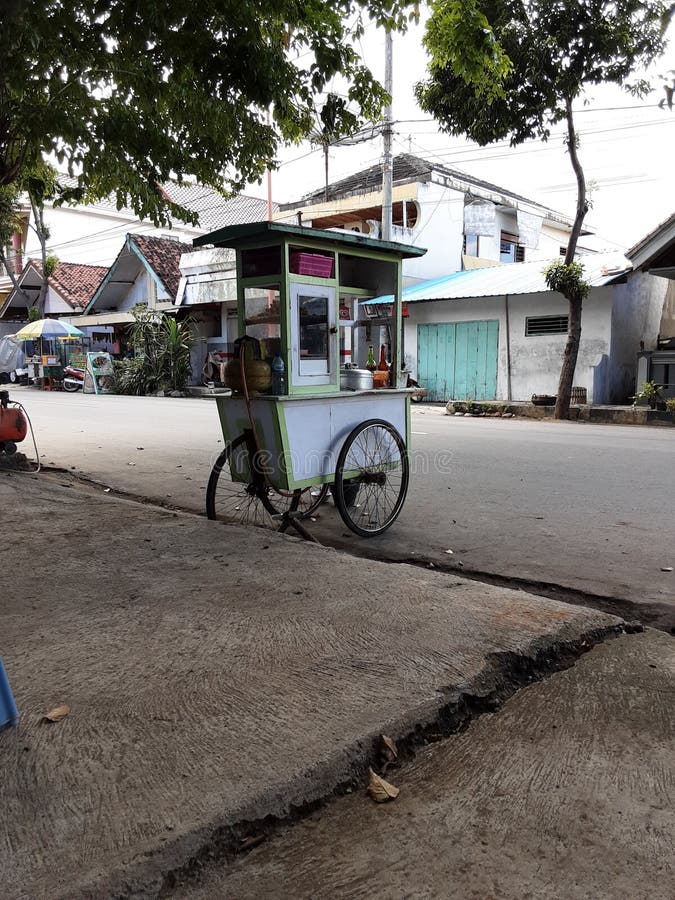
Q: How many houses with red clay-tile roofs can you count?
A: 2